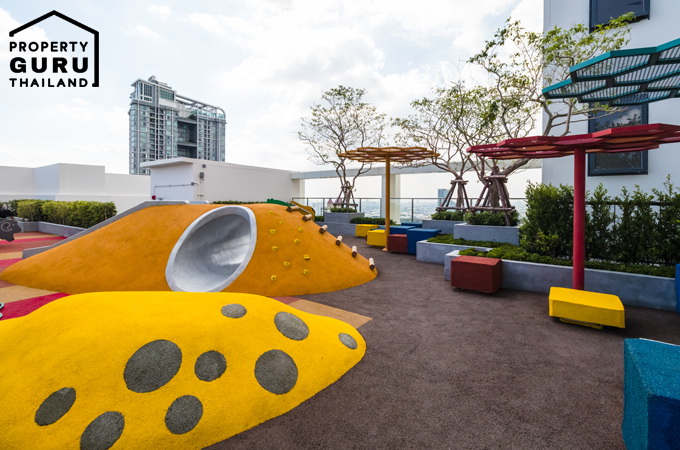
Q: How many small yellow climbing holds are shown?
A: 10